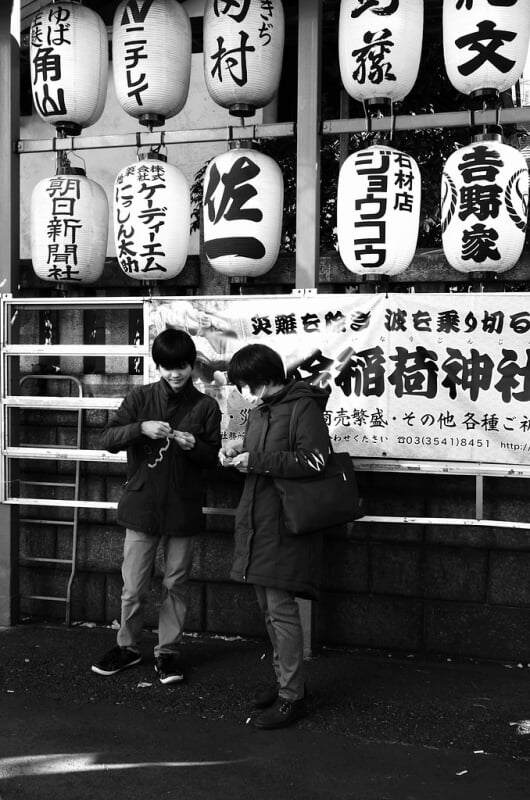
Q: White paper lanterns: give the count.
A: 10